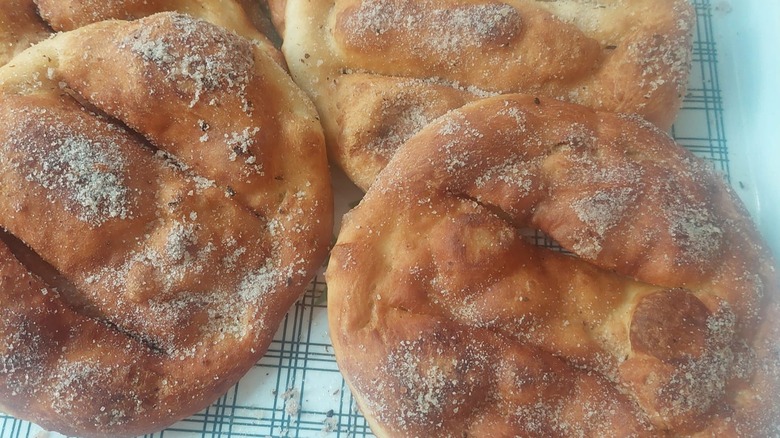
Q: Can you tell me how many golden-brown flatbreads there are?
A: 4